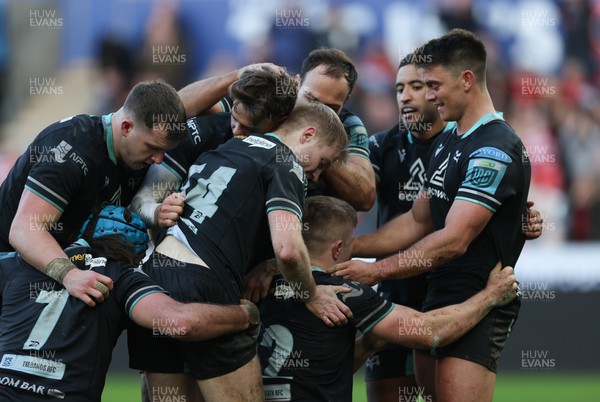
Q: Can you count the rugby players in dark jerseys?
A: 8